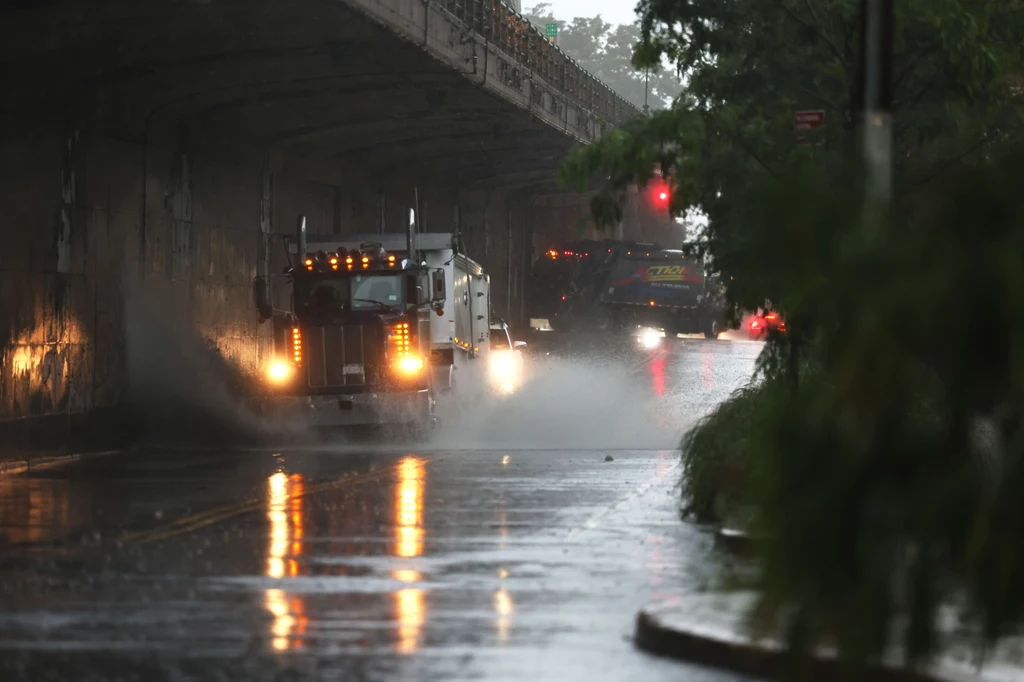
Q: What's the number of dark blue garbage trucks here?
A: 1